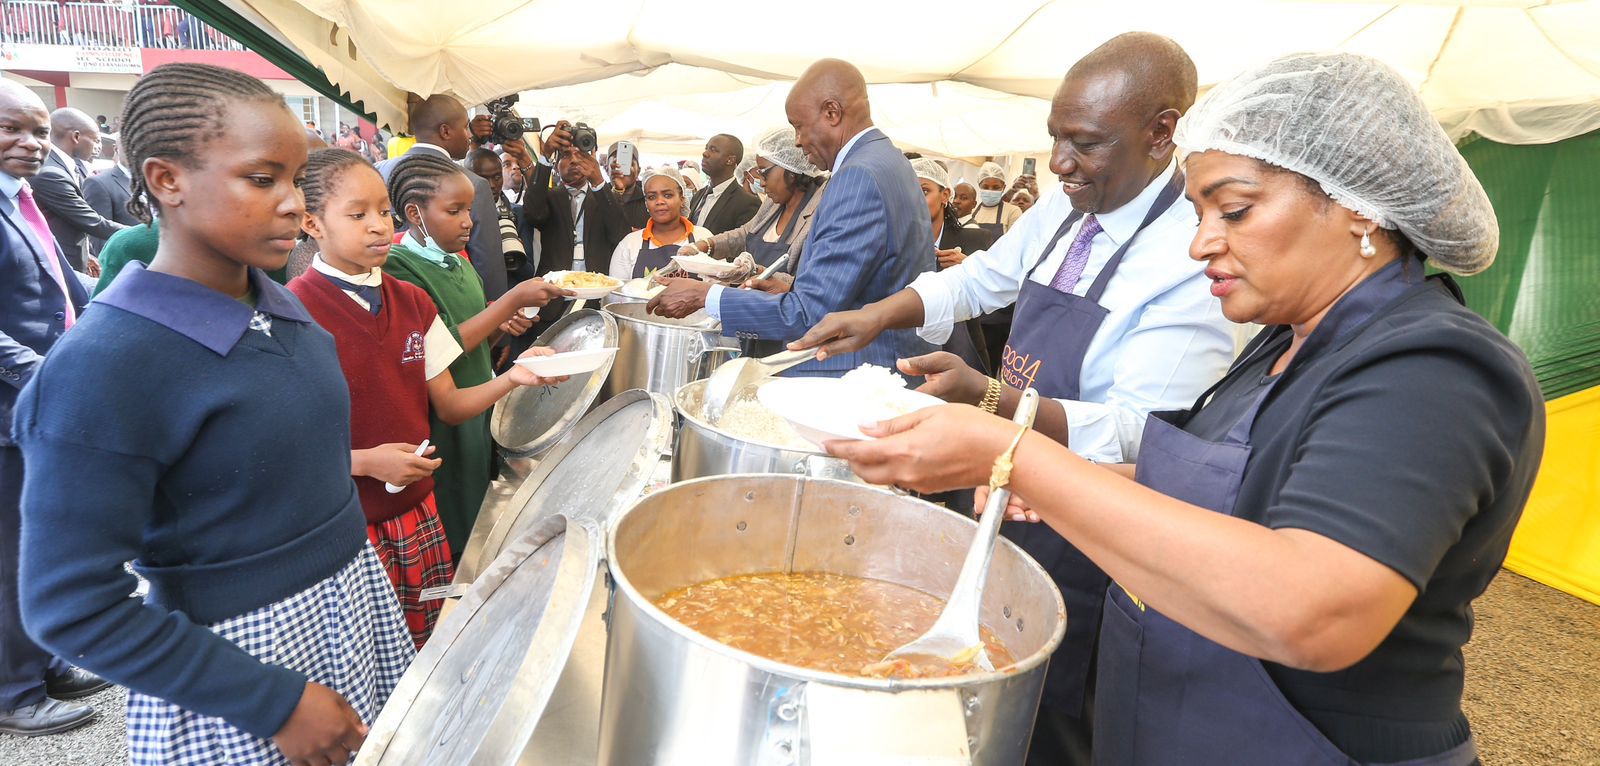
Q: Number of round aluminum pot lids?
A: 3